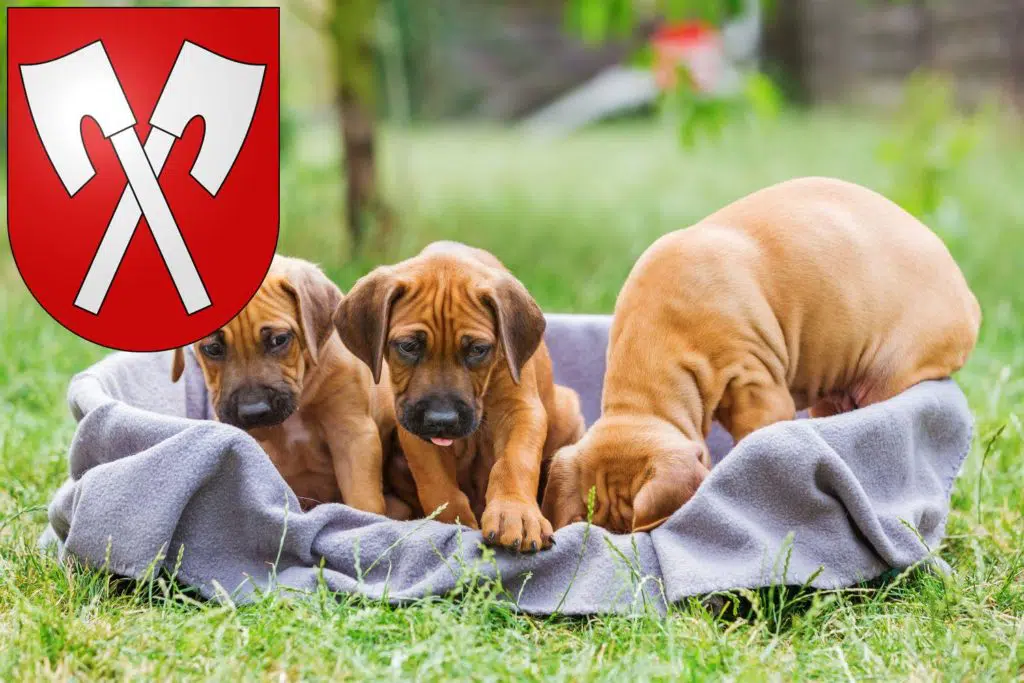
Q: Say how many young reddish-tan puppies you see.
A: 3